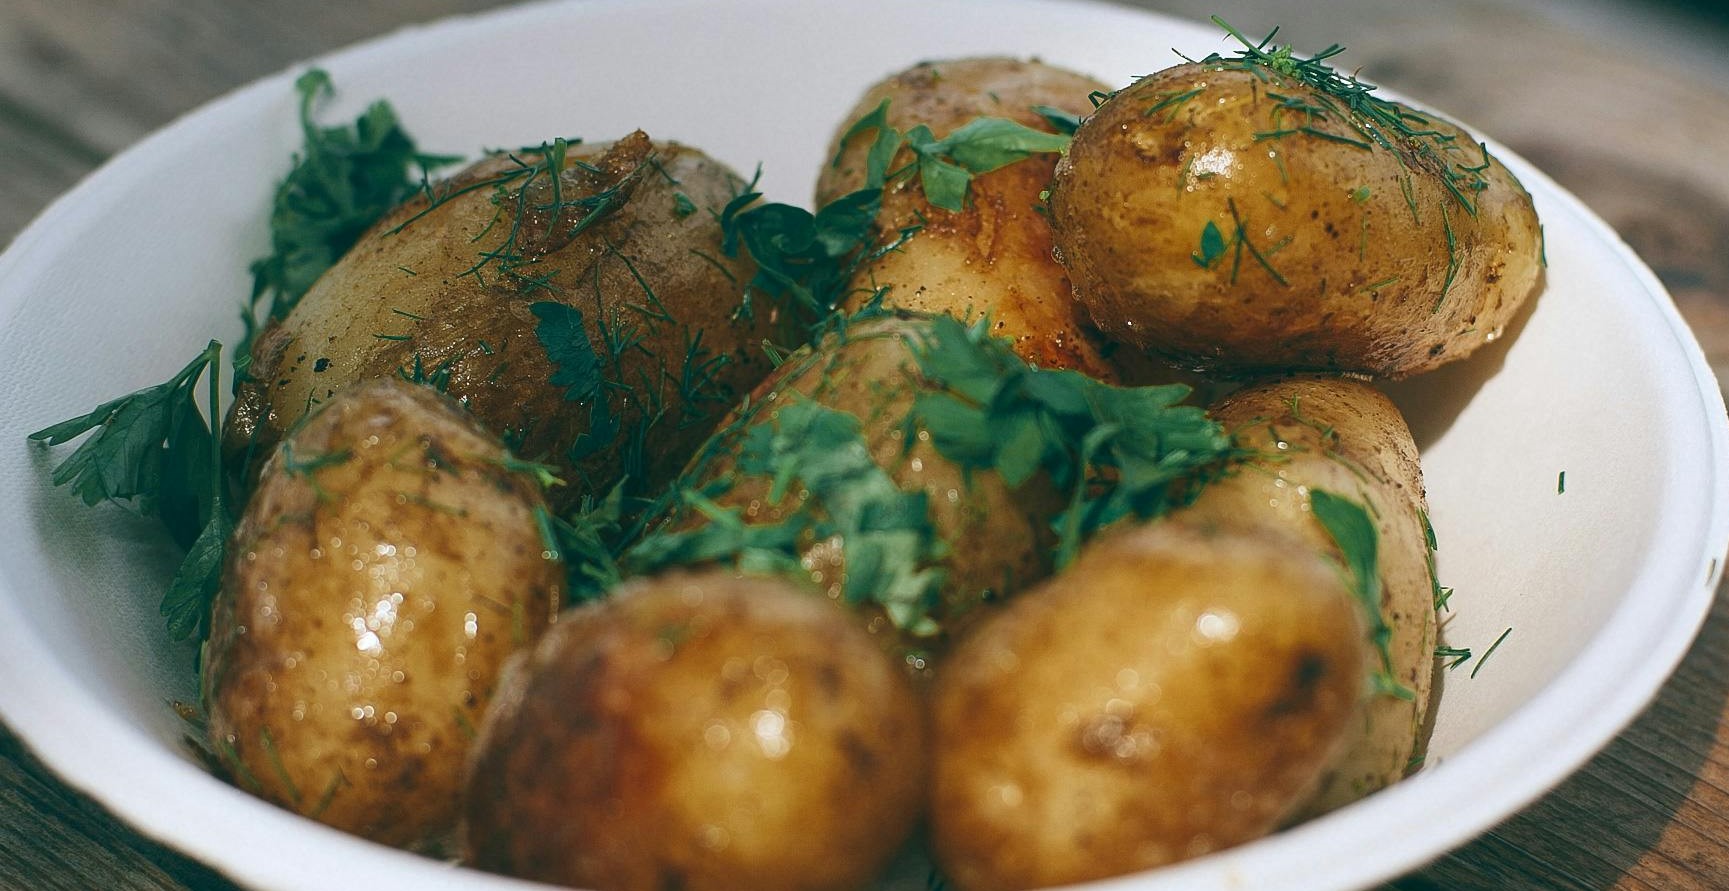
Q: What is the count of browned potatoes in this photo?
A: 8